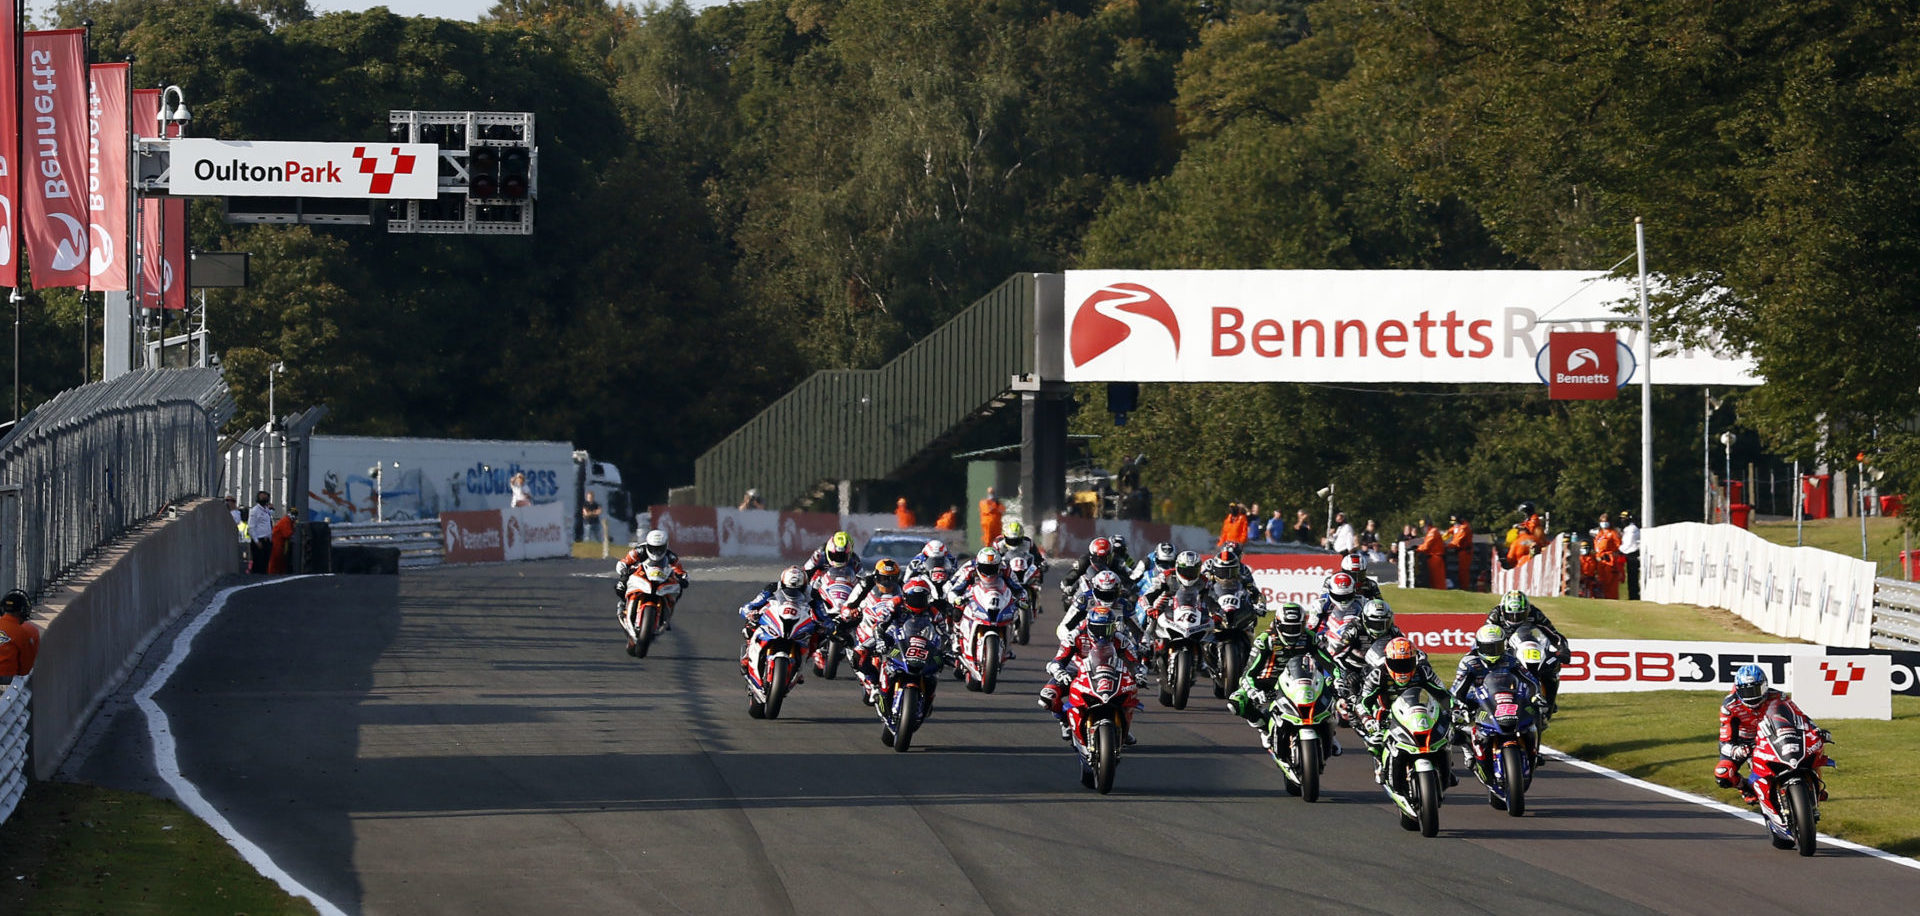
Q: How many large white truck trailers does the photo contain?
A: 1